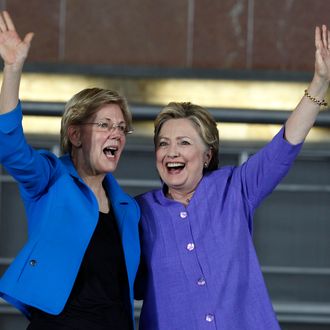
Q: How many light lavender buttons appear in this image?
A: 4